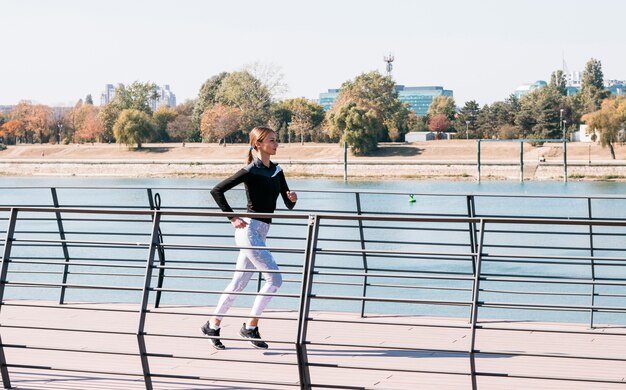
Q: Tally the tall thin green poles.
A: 4